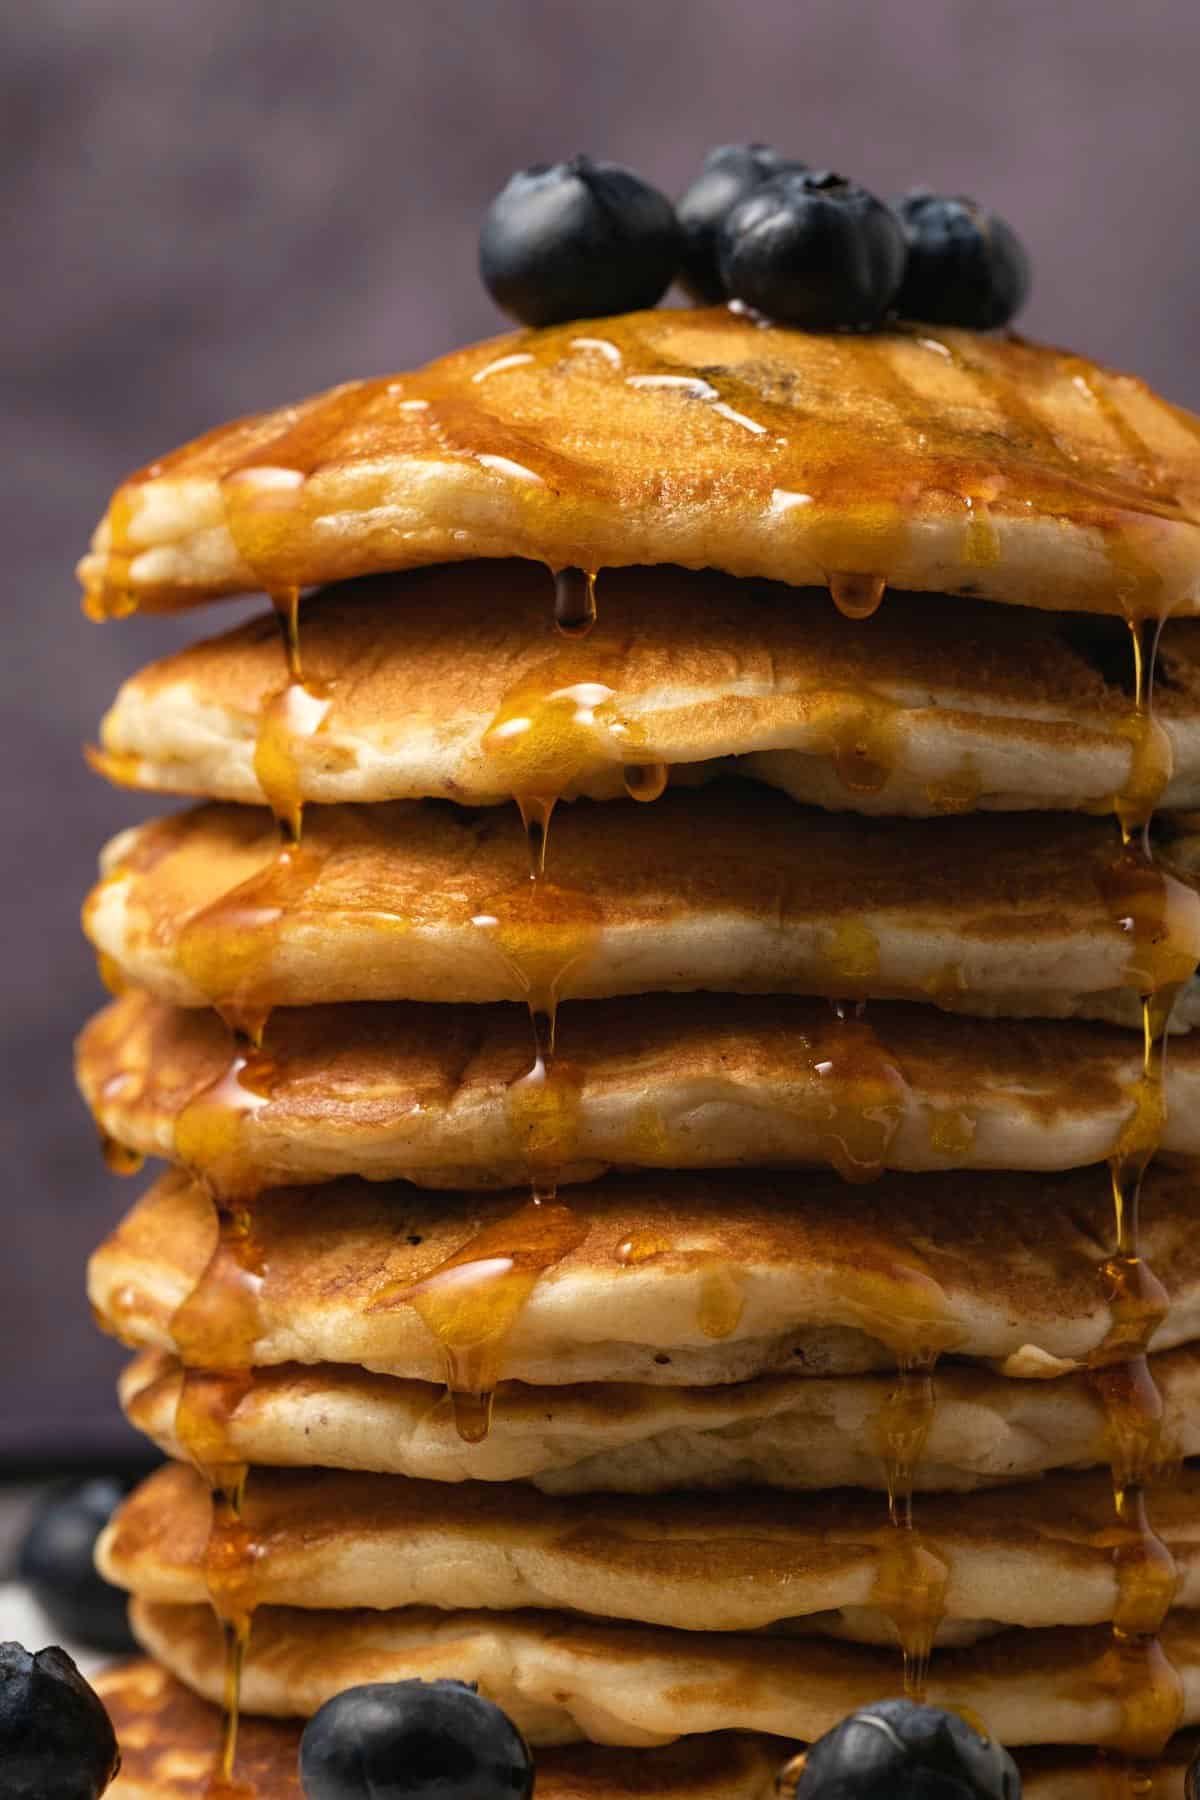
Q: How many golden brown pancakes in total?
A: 9